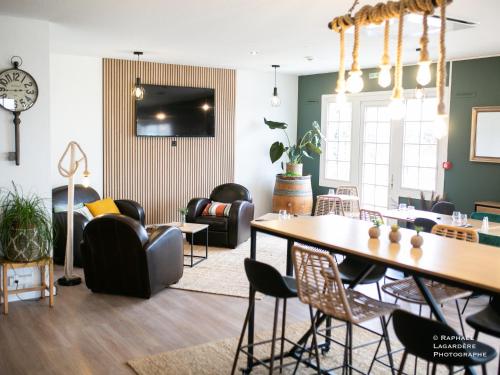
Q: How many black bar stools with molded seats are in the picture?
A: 4